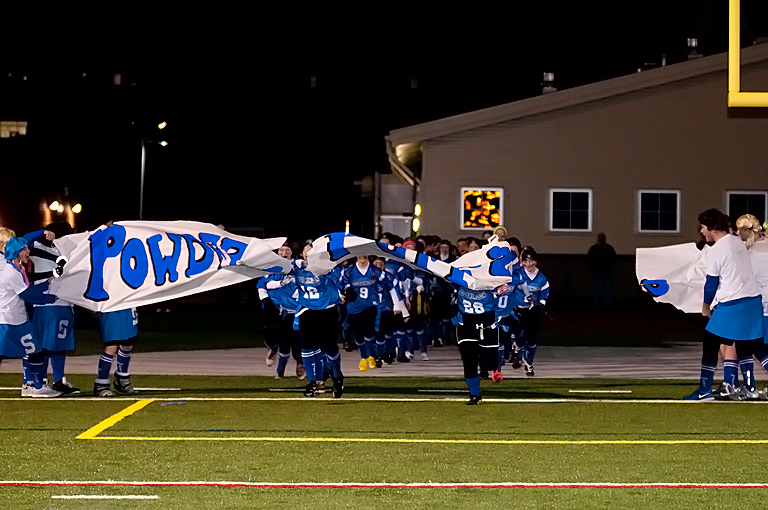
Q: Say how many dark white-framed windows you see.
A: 3